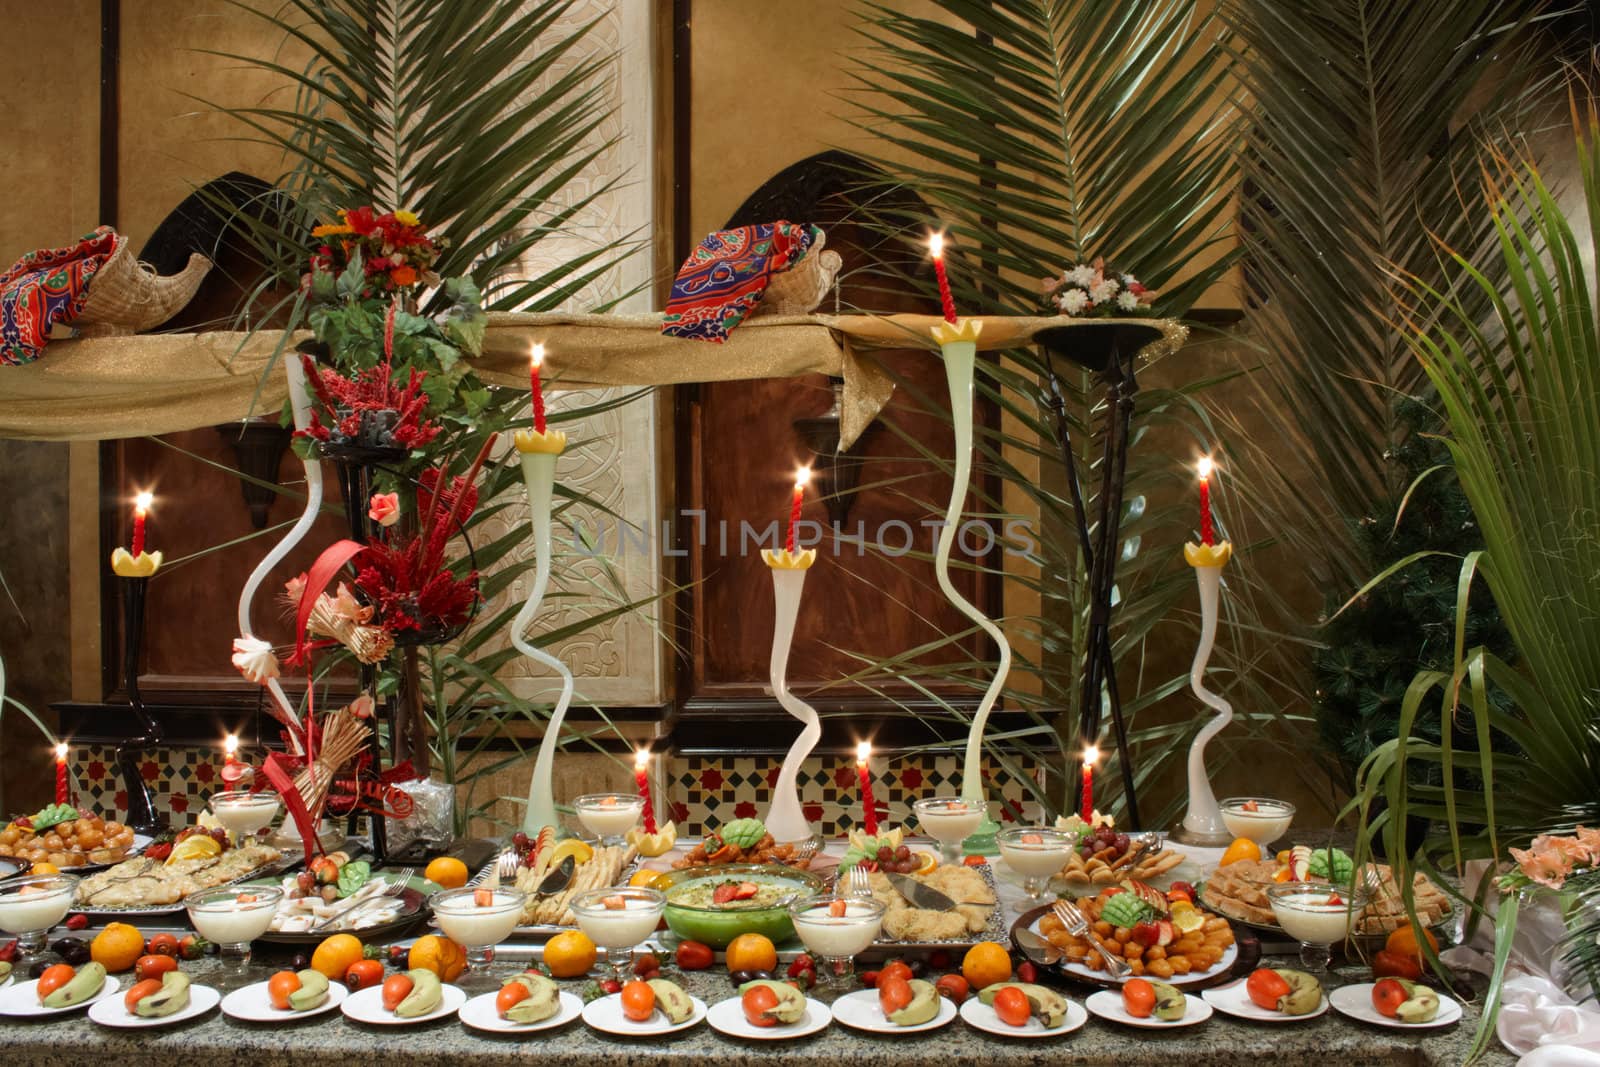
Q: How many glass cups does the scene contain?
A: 11